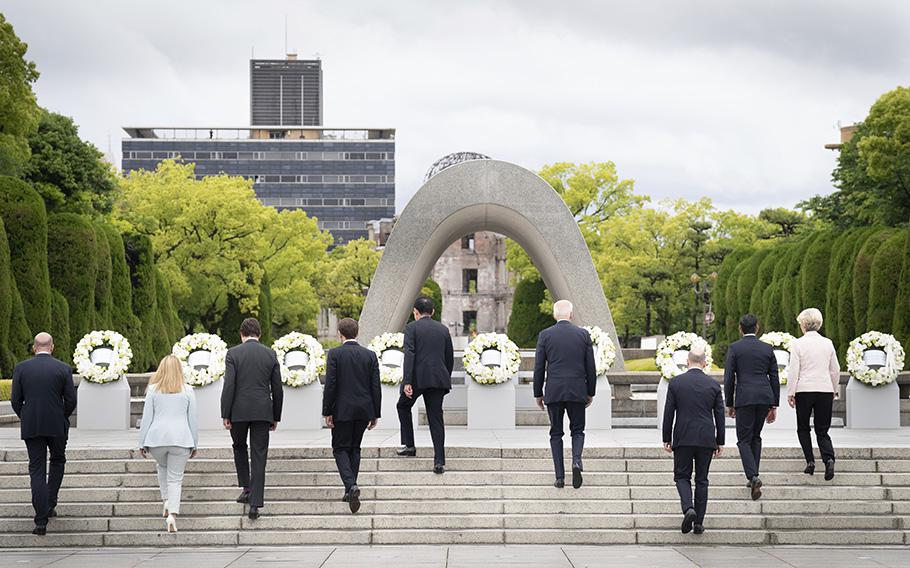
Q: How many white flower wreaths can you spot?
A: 9